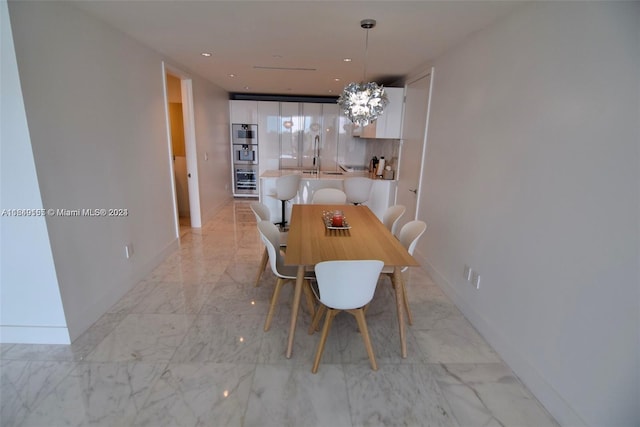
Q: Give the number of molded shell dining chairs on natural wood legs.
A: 6